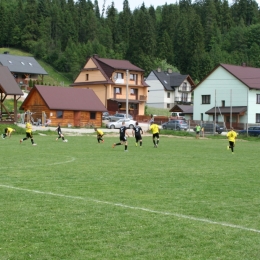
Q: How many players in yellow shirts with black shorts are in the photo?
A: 5